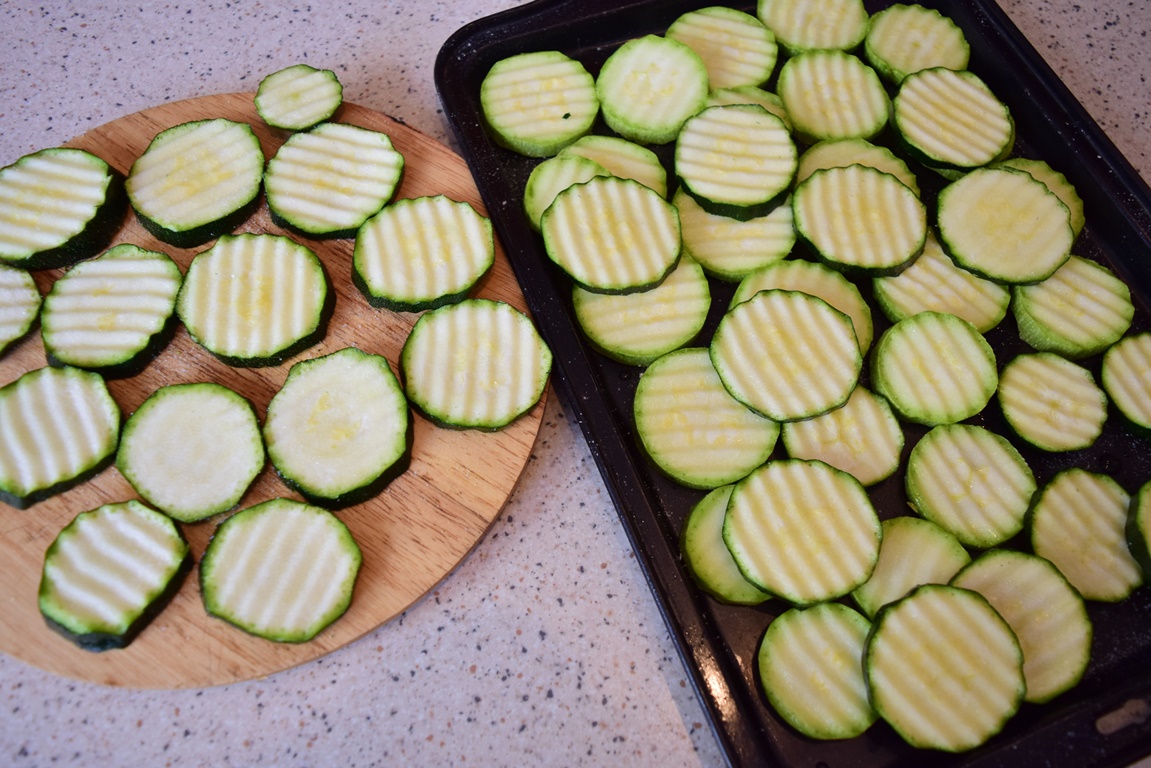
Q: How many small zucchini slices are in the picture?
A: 1